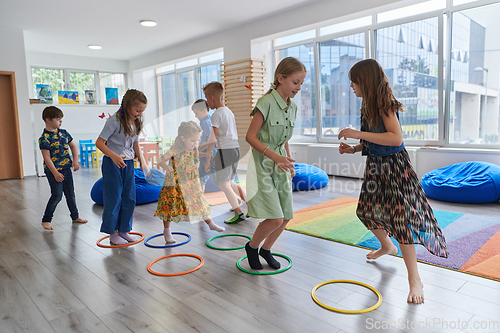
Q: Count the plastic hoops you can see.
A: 6